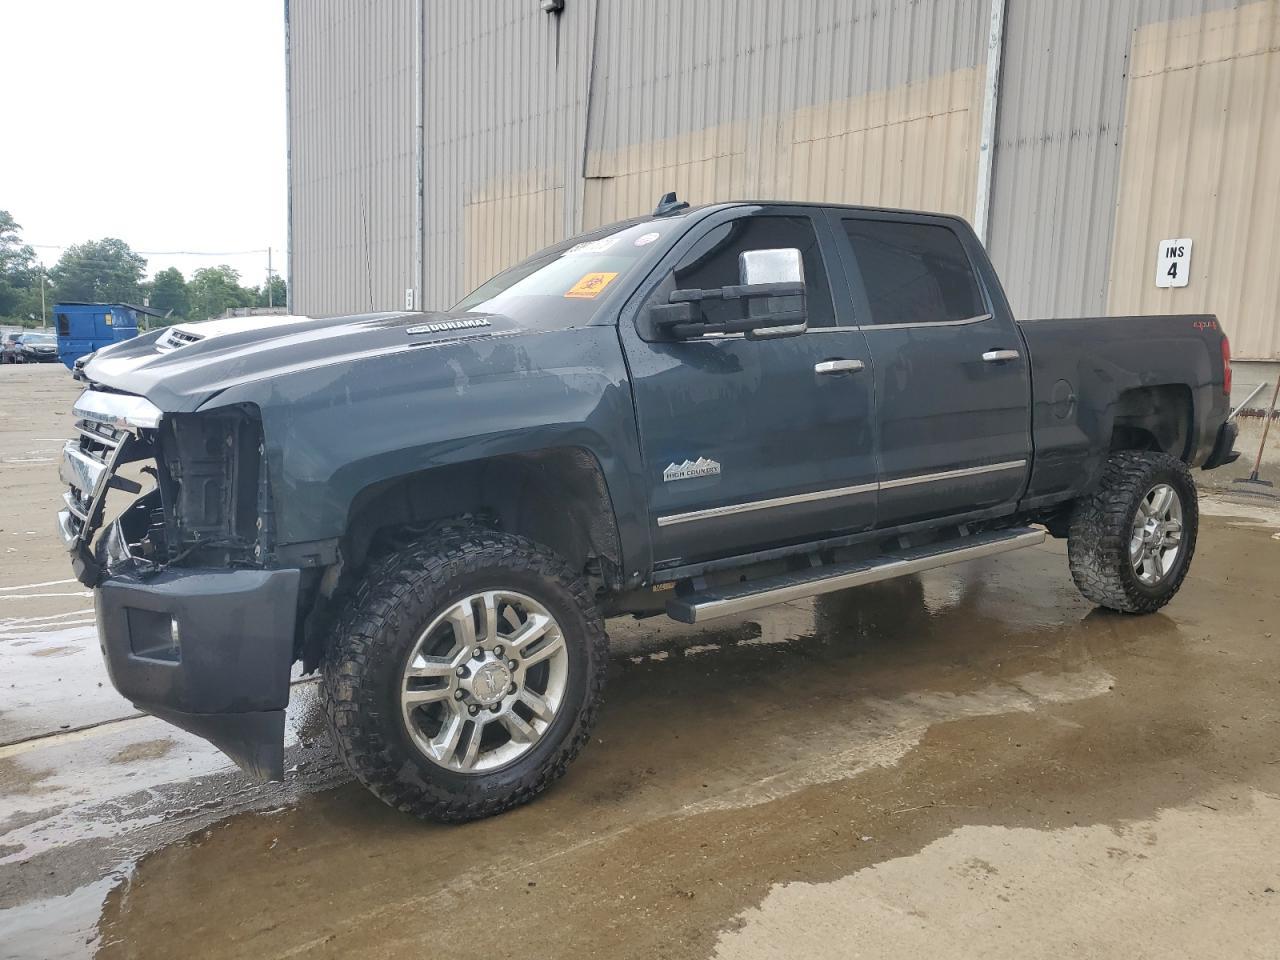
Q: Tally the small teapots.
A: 0